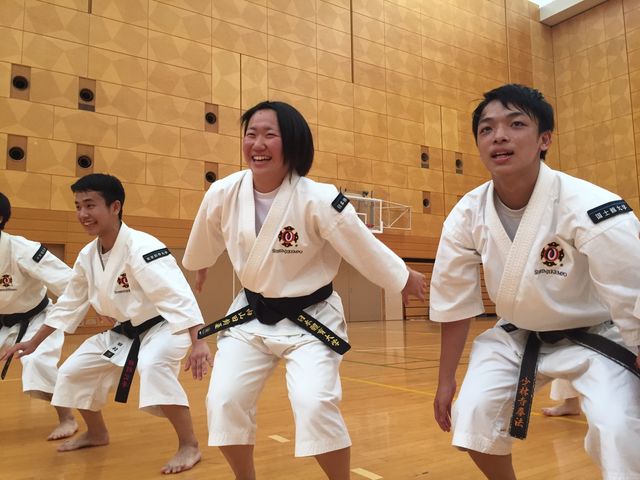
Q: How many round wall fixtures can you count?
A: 9